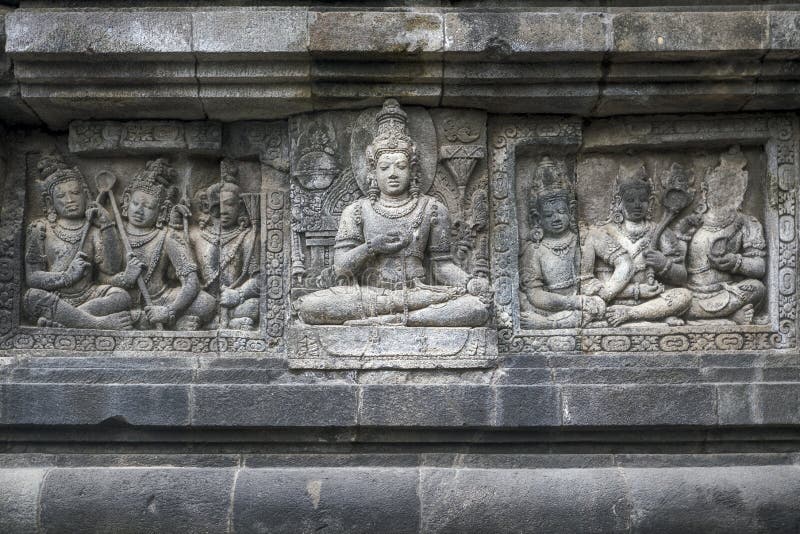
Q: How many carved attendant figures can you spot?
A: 6